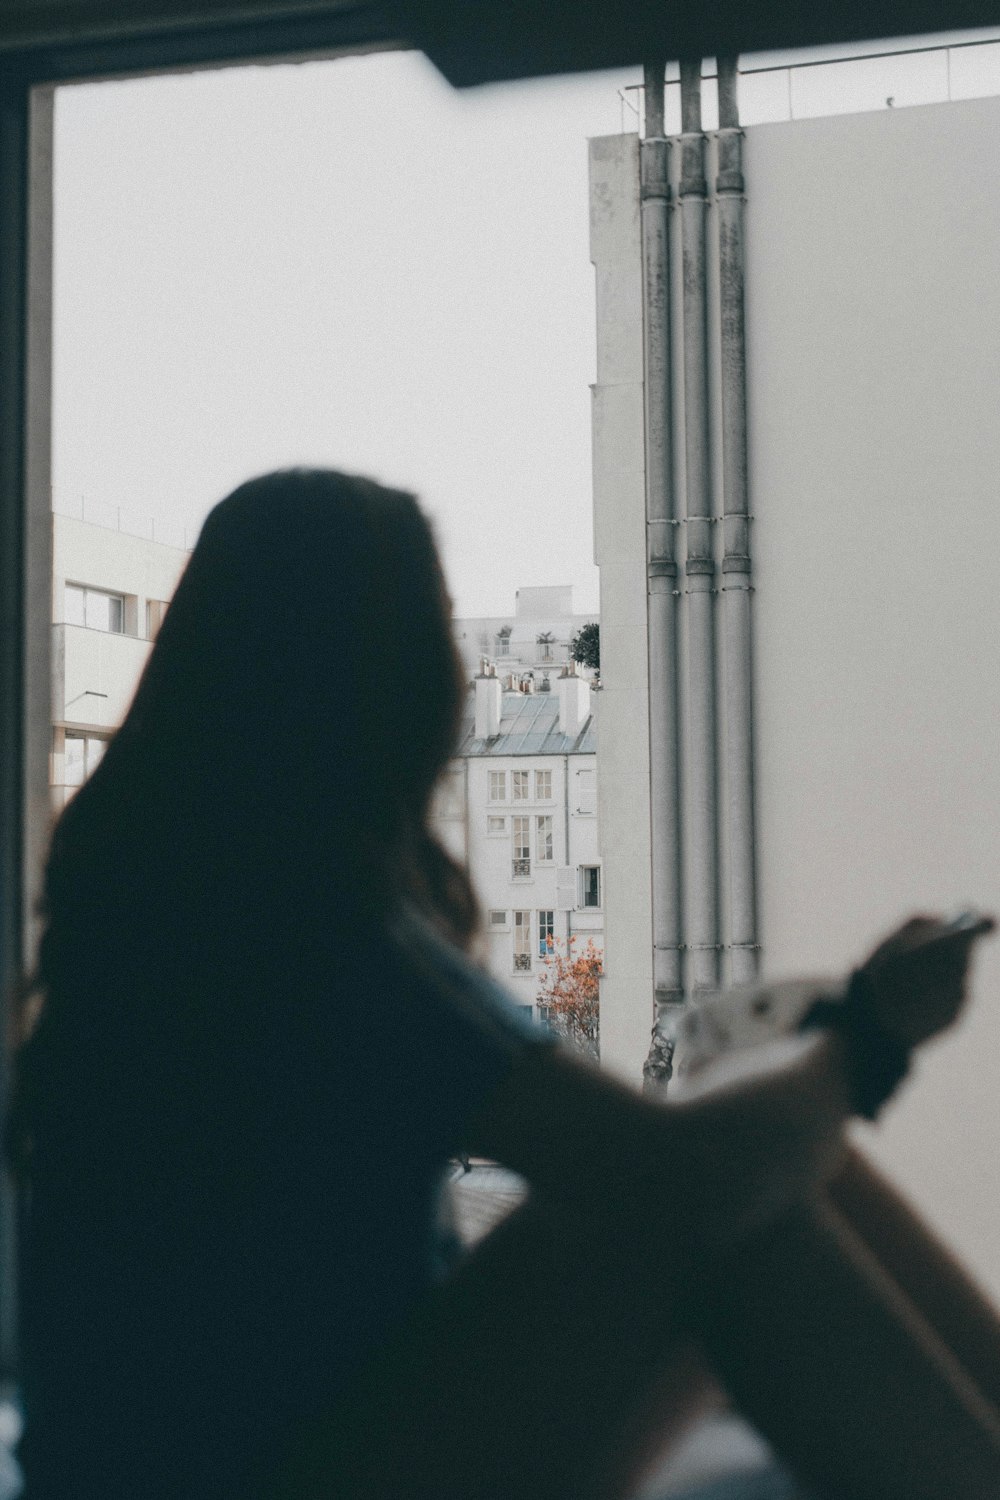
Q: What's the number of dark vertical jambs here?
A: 1